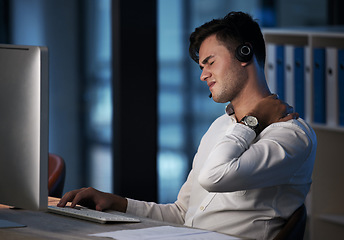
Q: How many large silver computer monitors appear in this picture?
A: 1